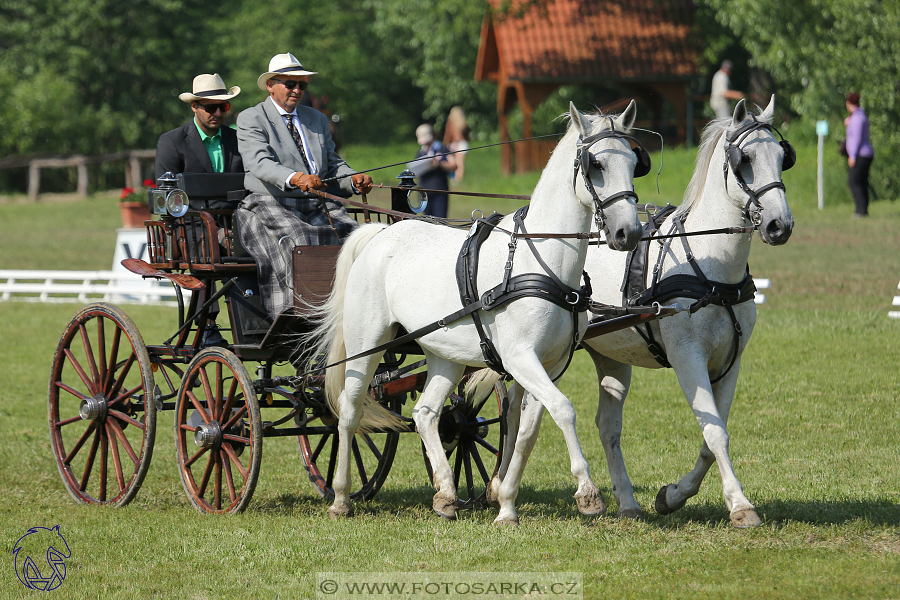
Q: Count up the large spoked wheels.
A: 4